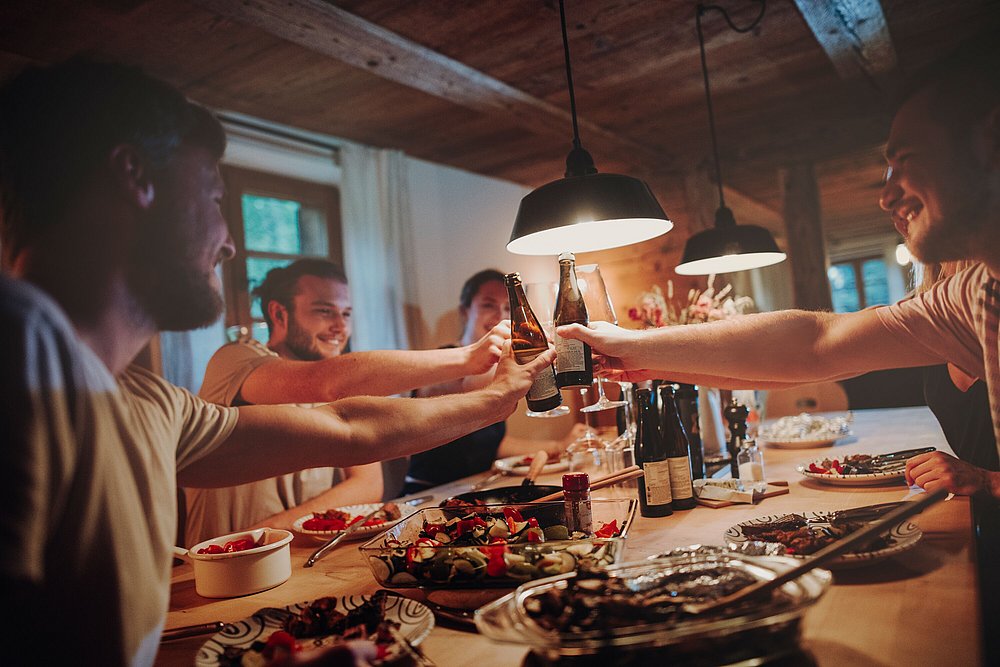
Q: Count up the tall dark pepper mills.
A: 1